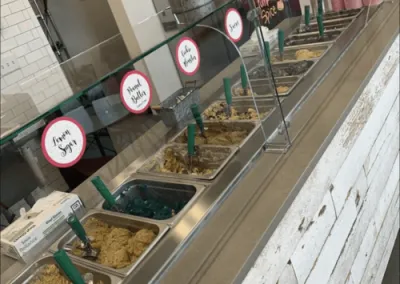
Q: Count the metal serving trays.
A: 12